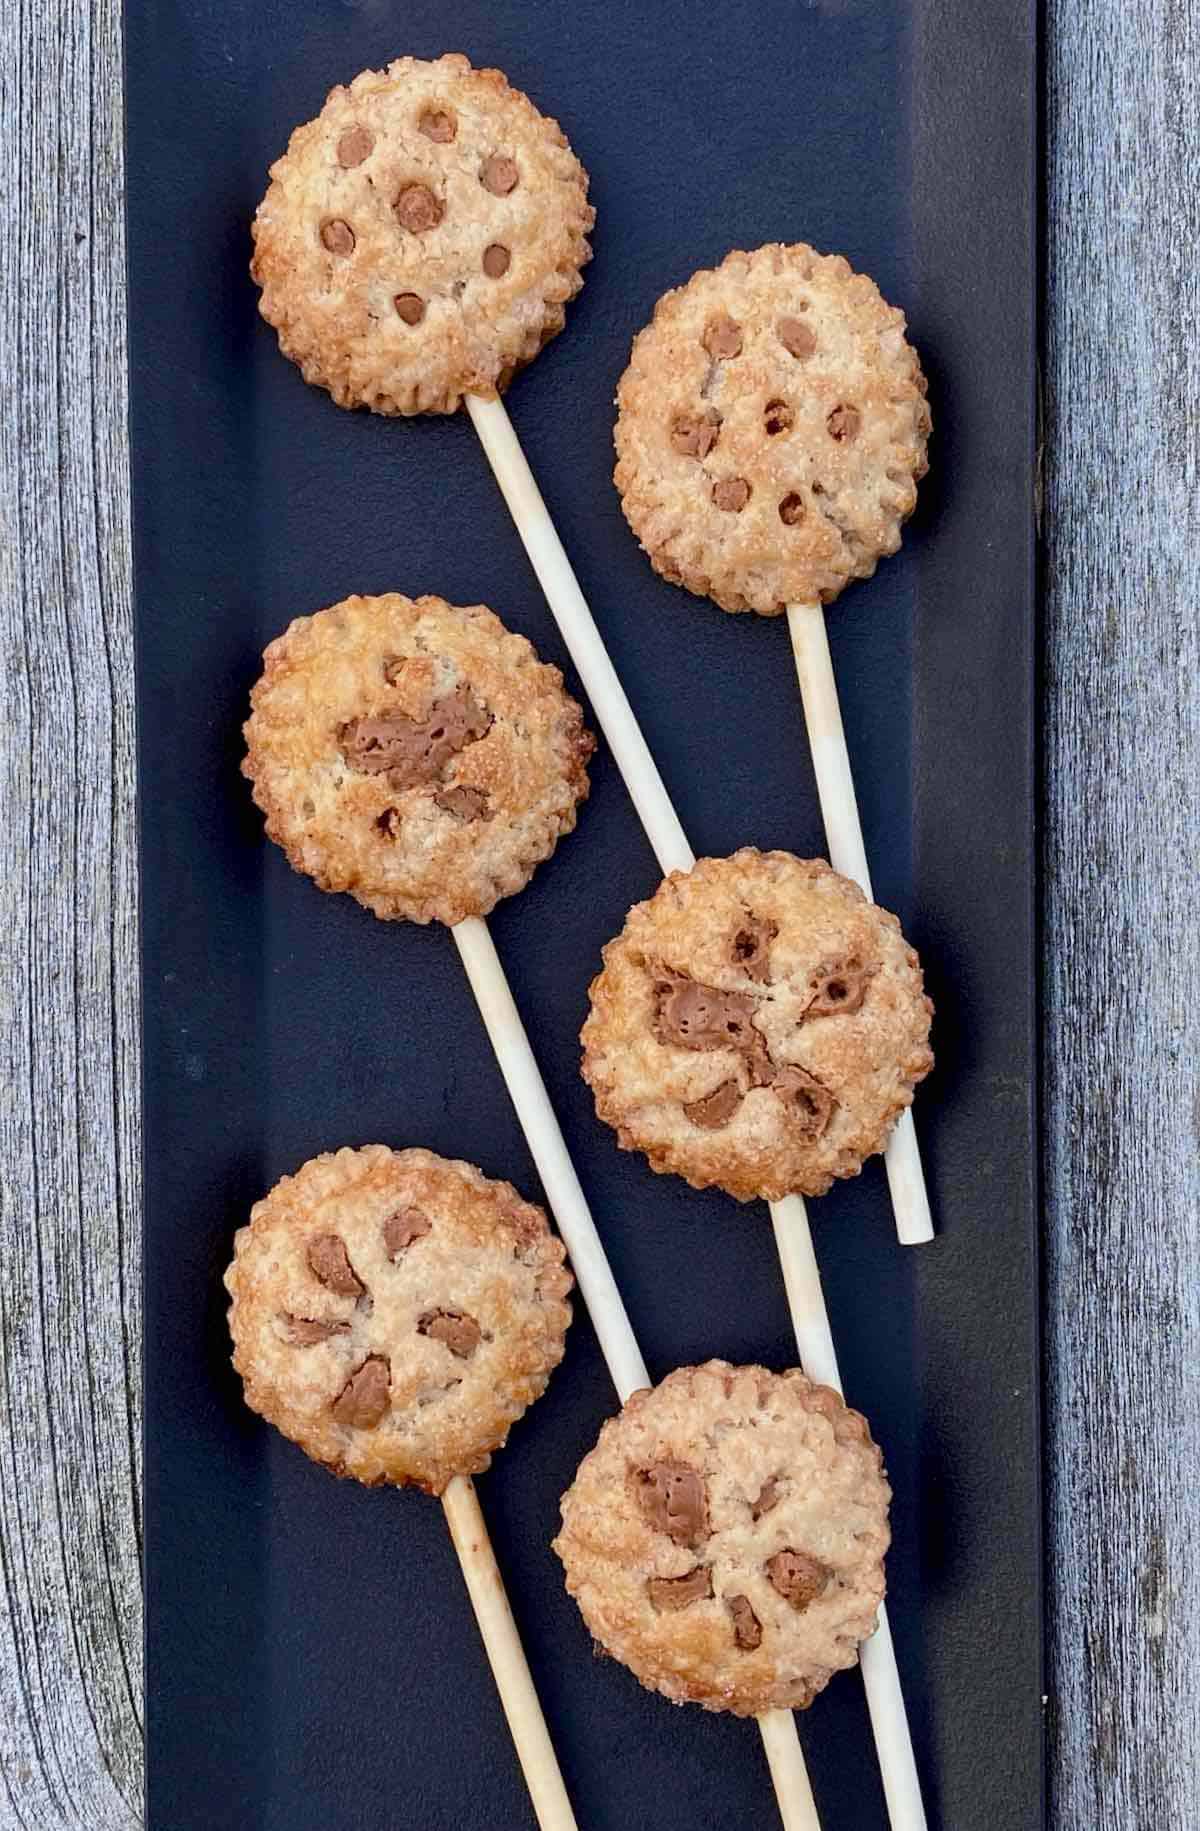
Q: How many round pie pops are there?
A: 6